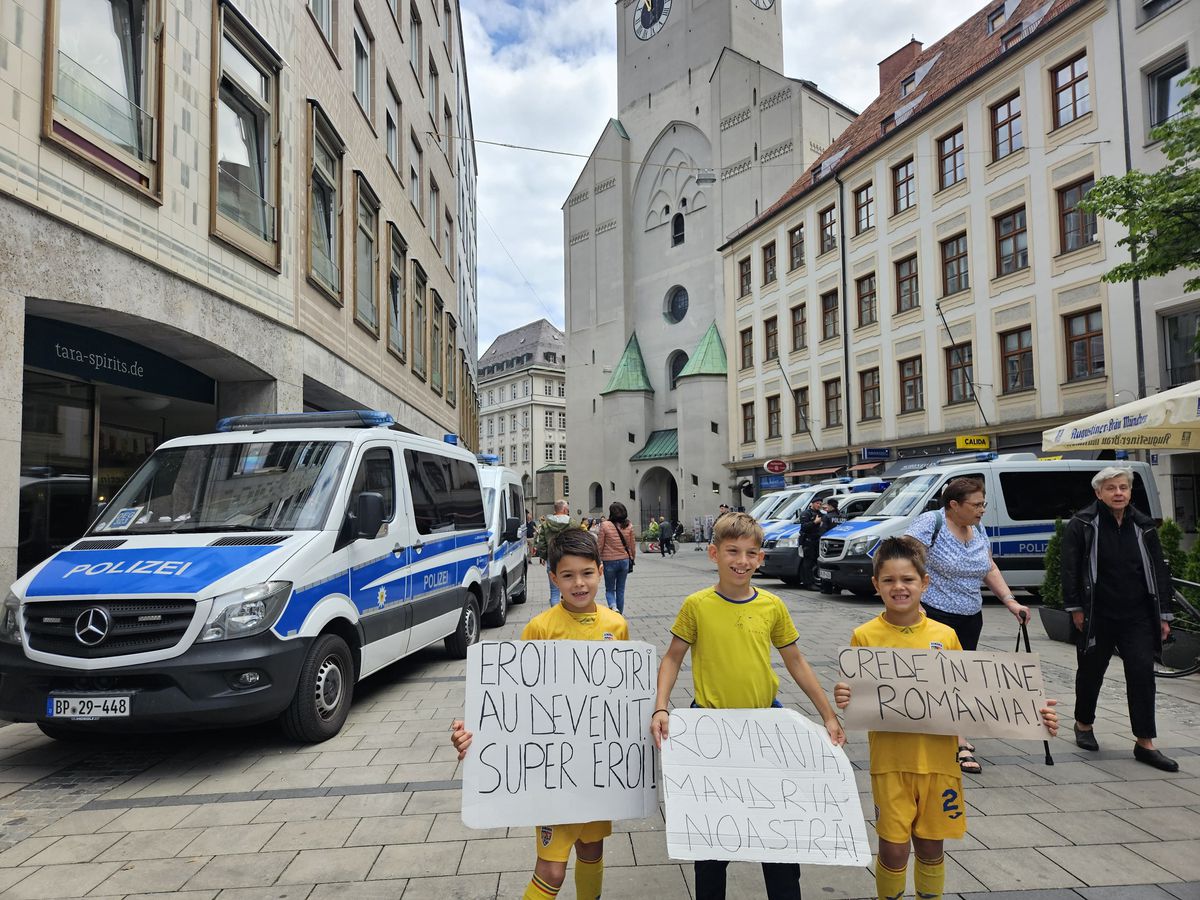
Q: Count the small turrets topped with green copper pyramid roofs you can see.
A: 2